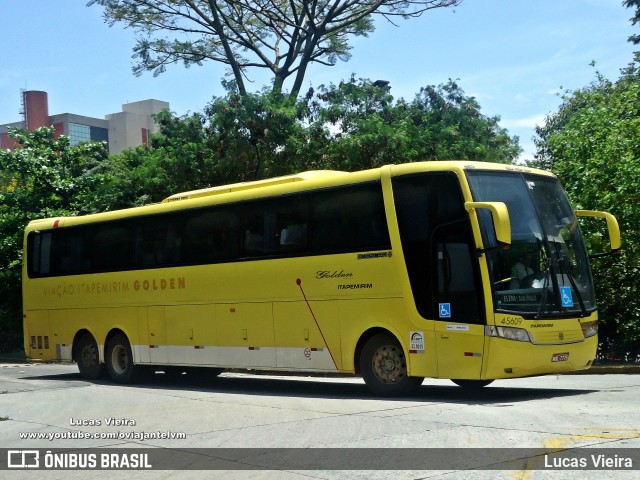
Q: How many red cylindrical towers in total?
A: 1